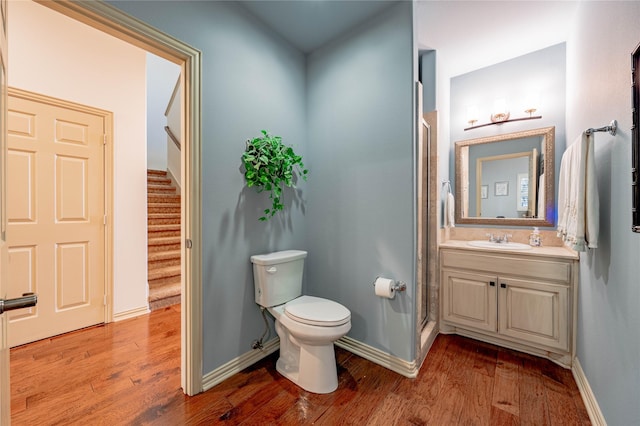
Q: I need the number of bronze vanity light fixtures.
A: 1